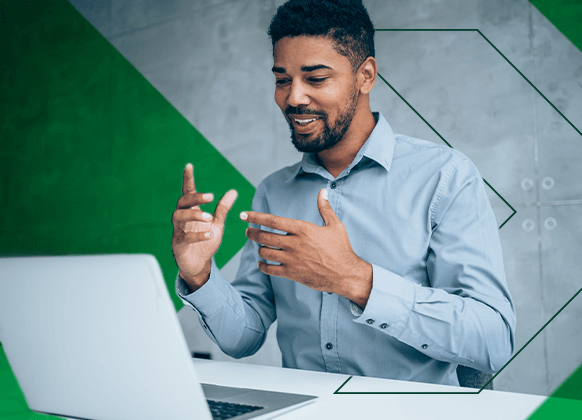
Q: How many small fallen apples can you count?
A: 0